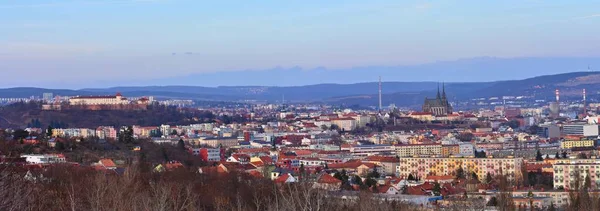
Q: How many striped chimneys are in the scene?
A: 2